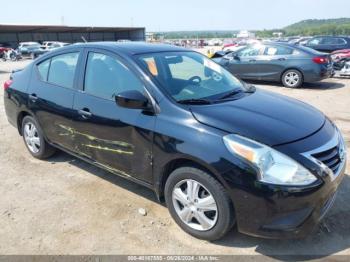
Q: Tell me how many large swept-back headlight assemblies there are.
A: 1